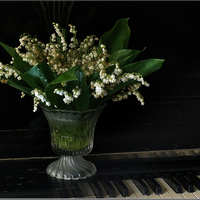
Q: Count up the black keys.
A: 10